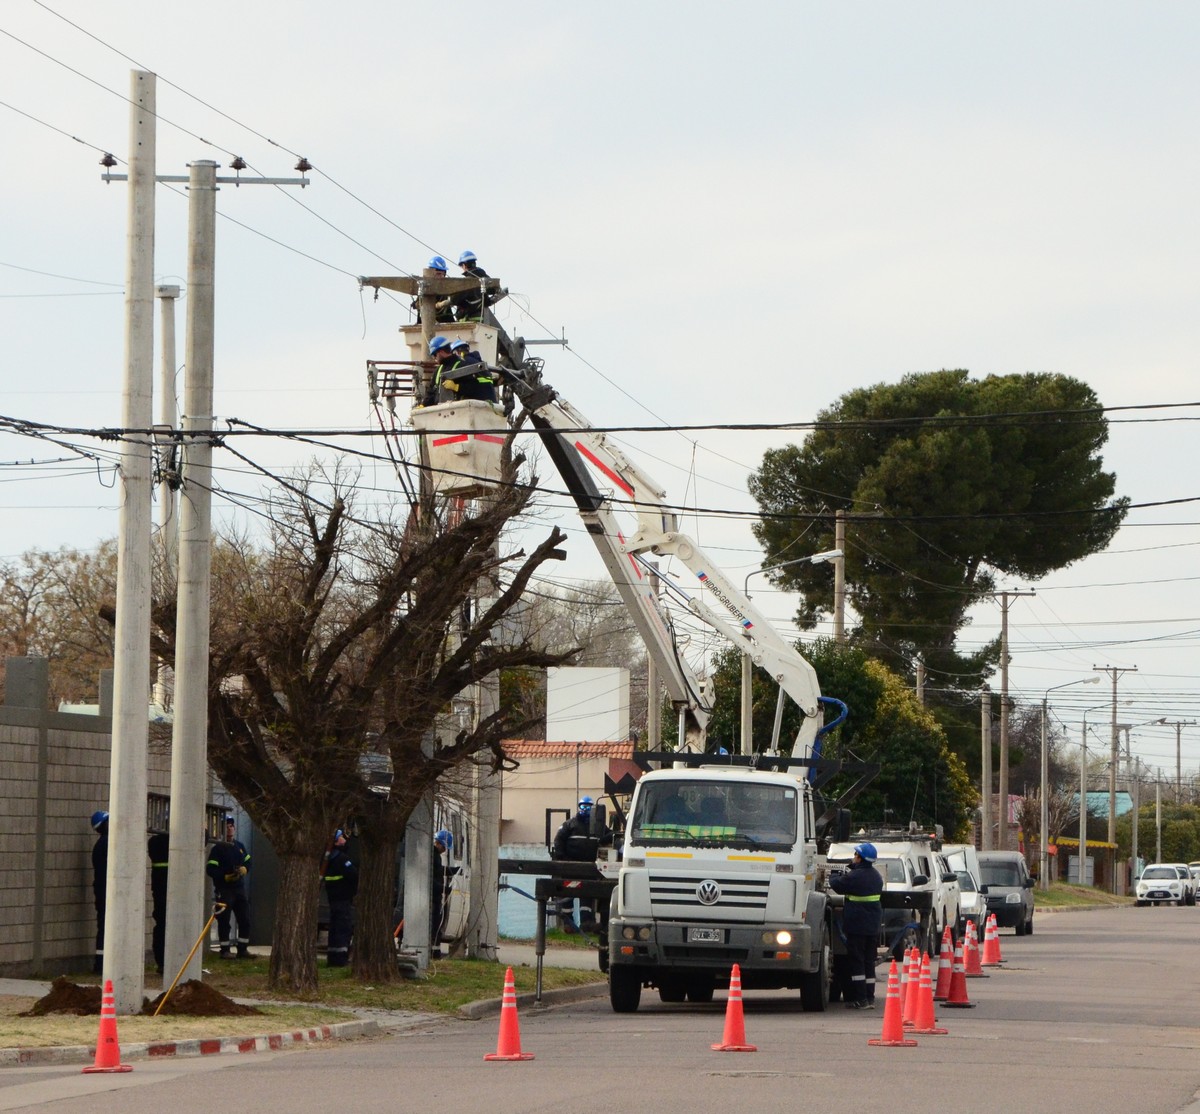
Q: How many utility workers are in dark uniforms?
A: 11